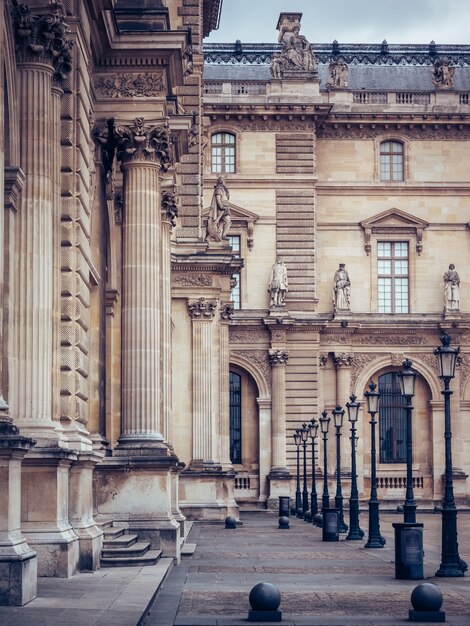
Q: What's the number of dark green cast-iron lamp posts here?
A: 9